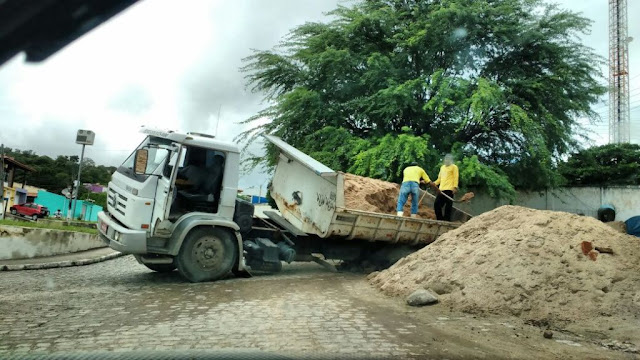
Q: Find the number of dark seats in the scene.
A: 1